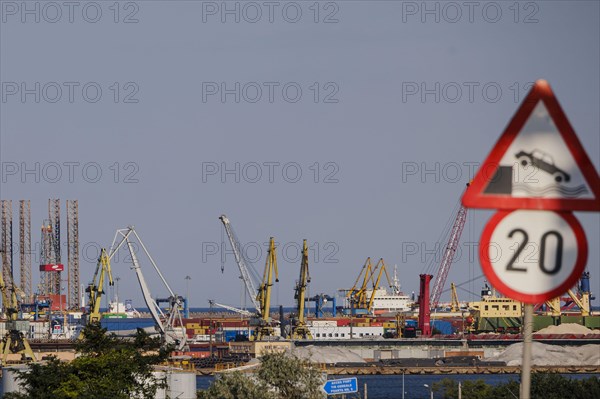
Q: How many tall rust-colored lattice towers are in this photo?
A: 4